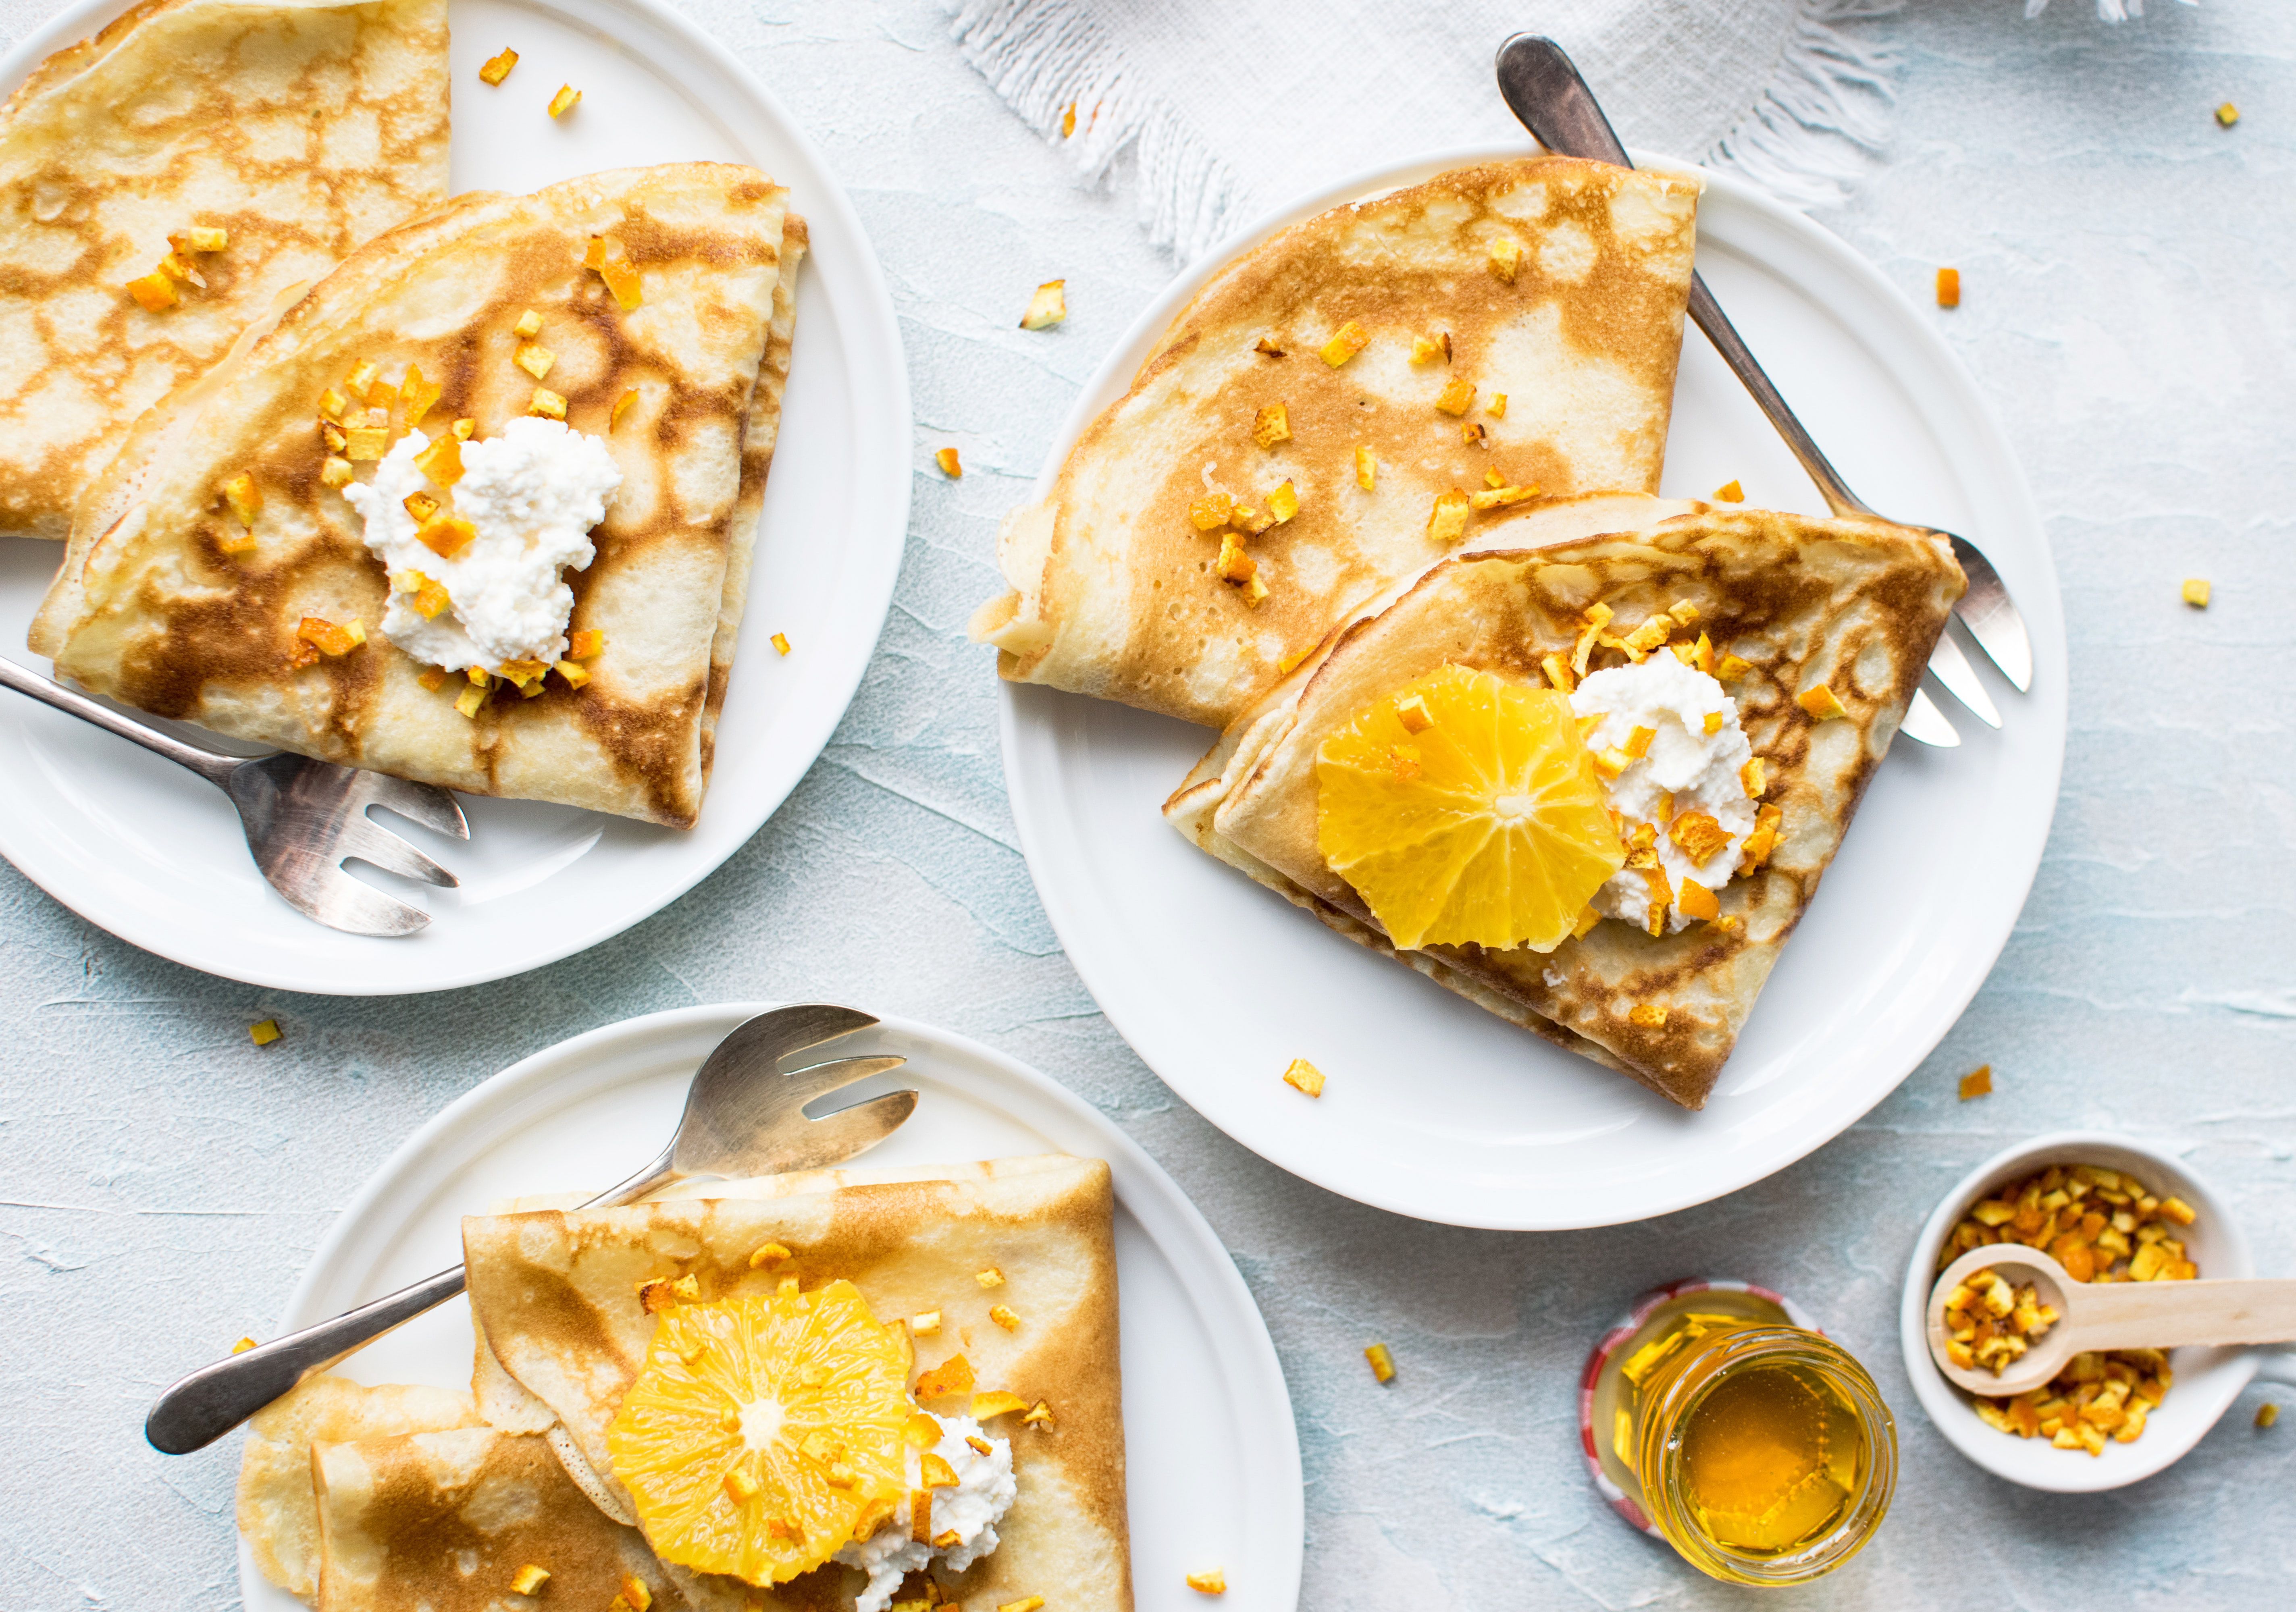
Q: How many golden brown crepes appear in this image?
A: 6